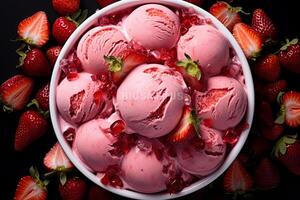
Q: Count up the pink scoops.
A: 9